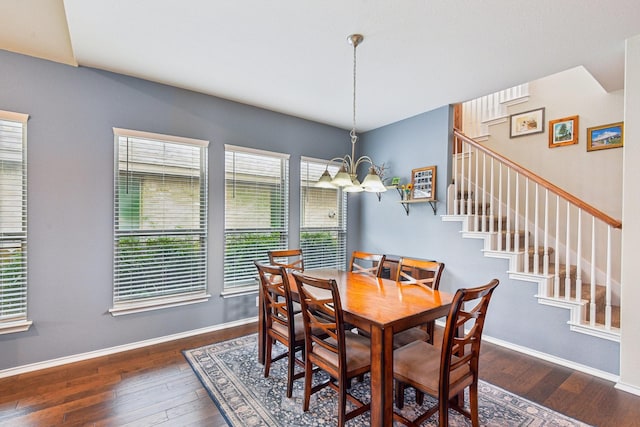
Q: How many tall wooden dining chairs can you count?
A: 6